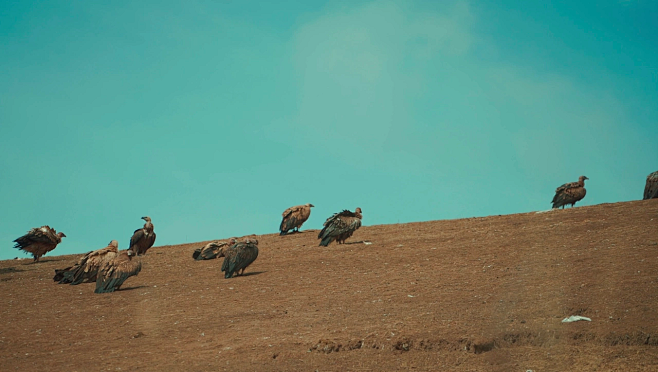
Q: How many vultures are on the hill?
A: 10